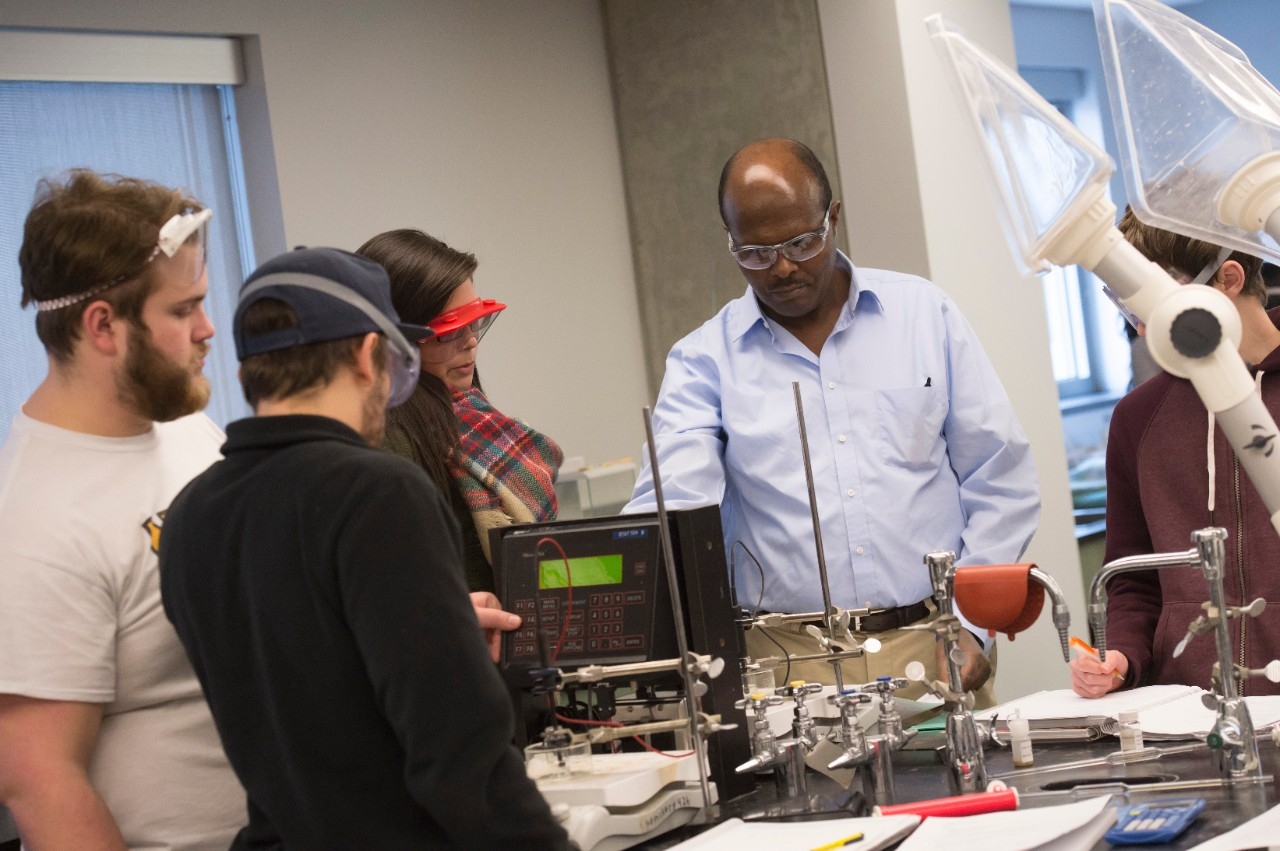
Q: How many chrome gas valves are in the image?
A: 4